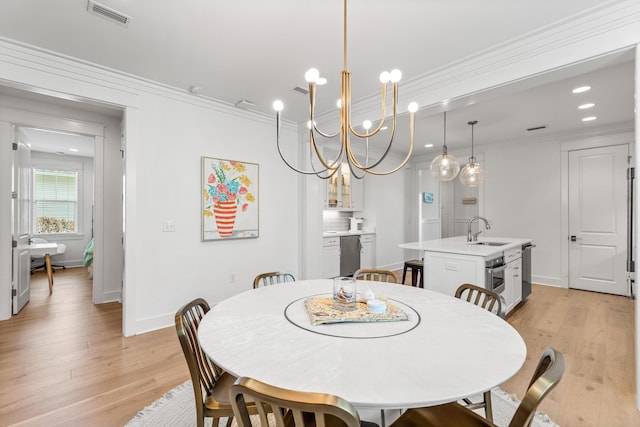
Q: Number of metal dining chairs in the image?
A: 6